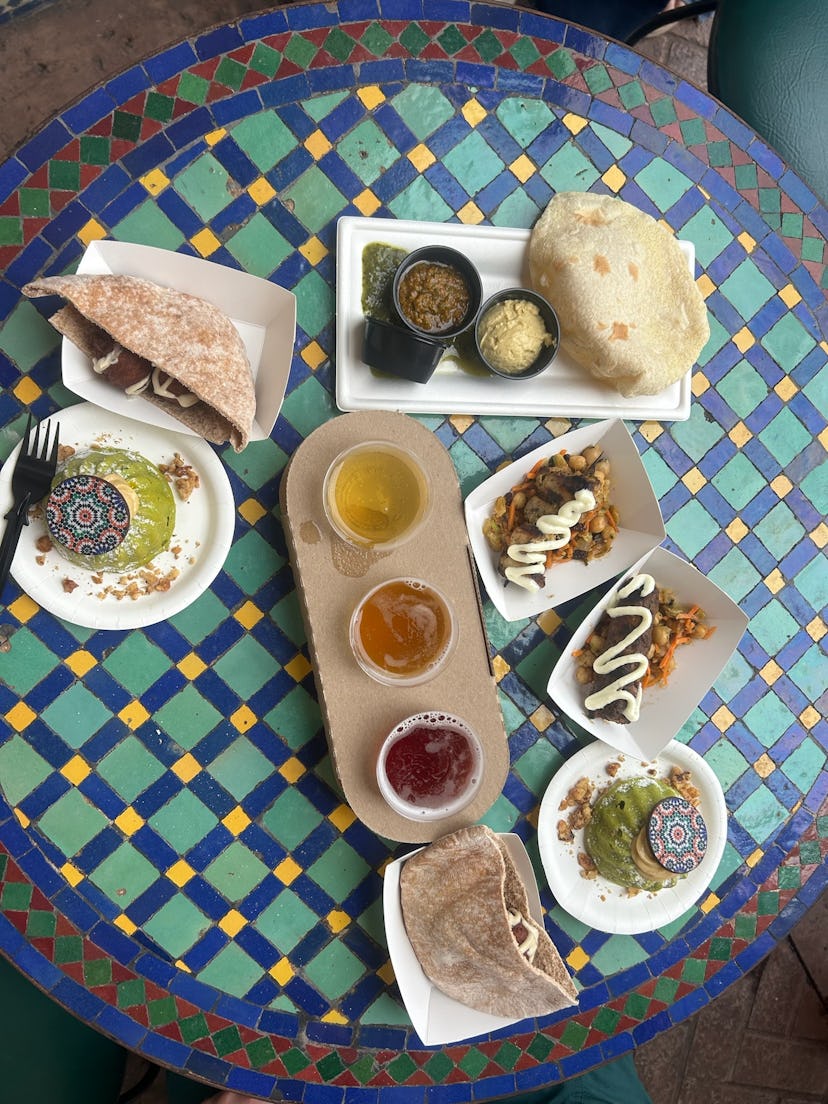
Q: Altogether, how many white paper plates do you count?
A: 2